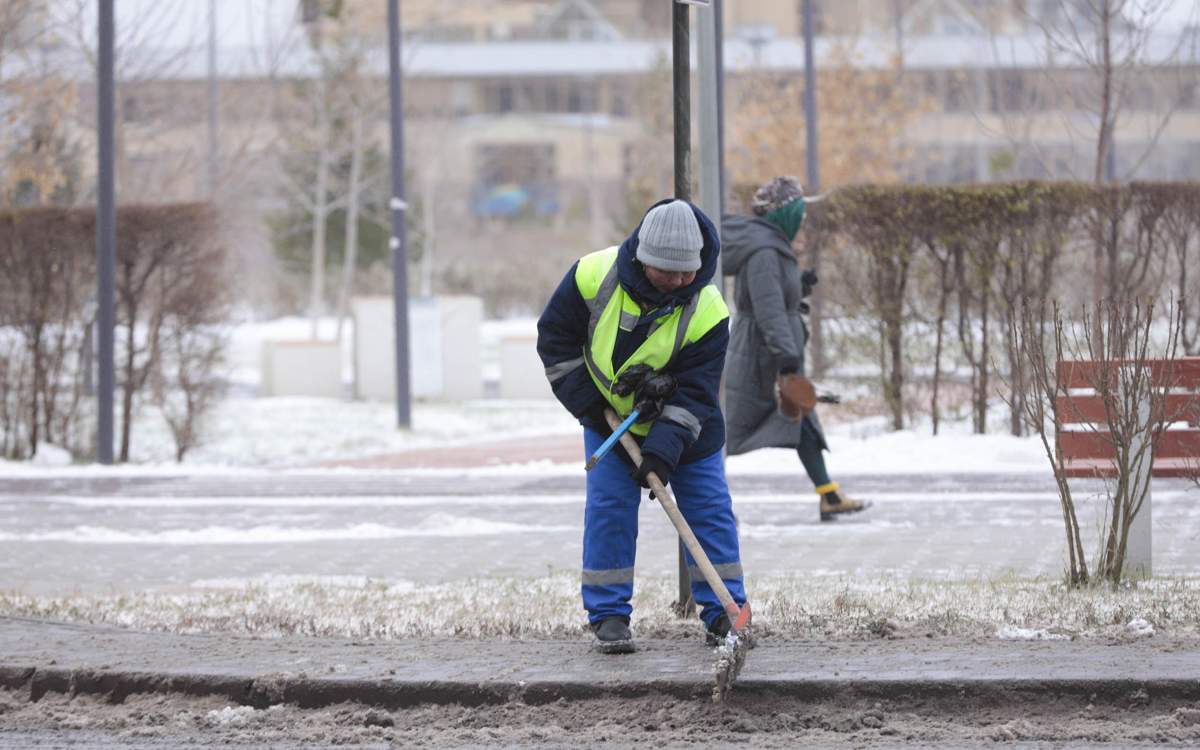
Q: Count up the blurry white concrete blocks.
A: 3